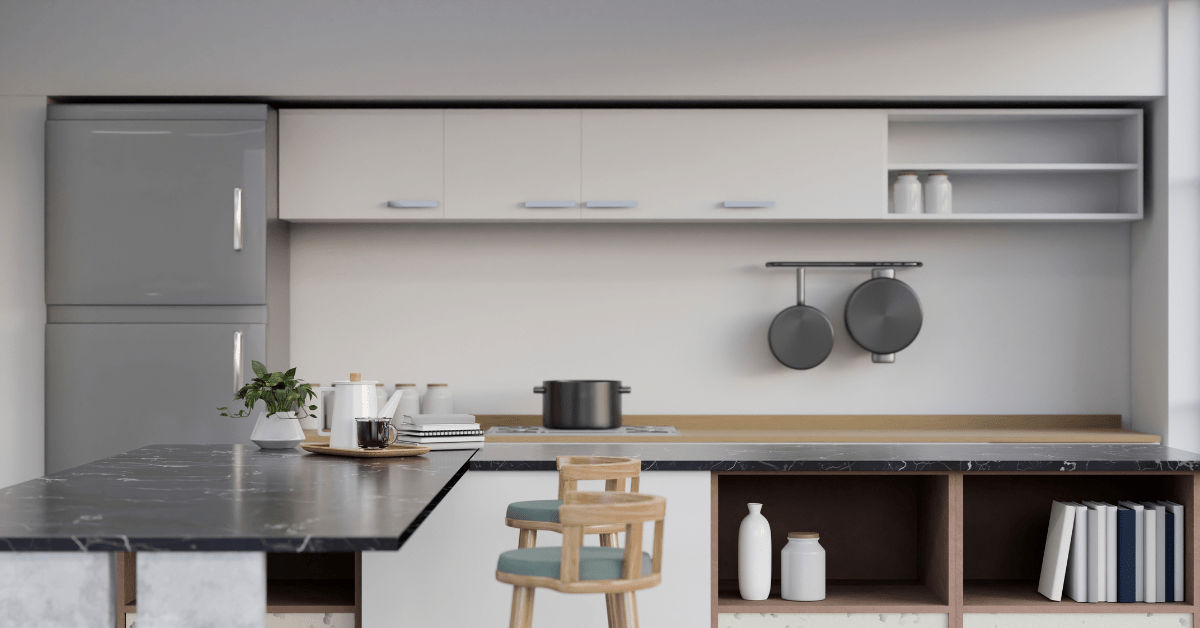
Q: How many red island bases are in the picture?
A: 0